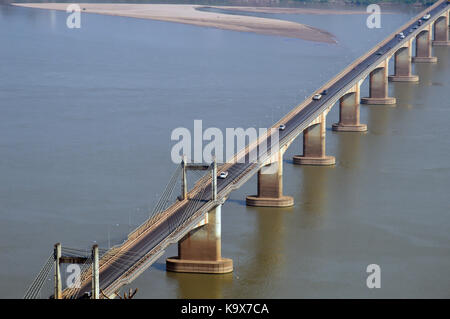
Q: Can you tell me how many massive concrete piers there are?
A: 8